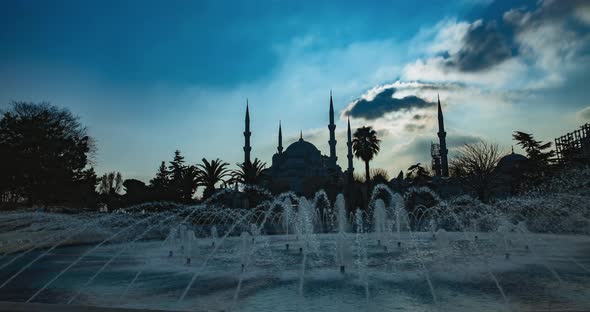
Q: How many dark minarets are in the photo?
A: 5